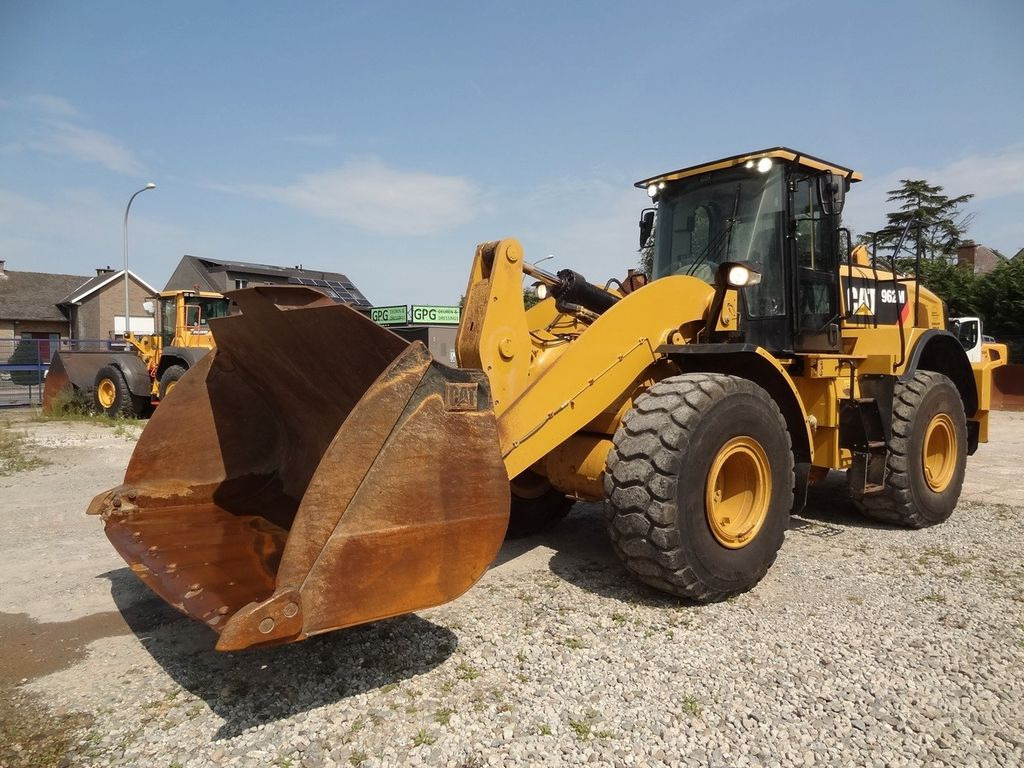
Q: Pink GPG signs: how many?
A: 0